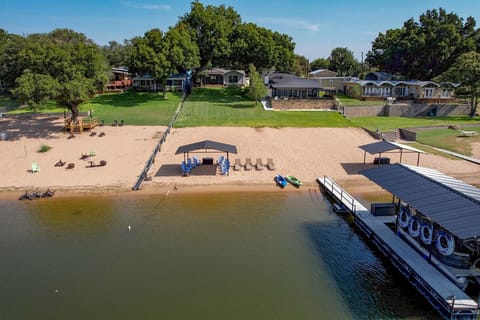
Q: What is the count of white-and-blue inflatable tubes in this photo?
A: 4